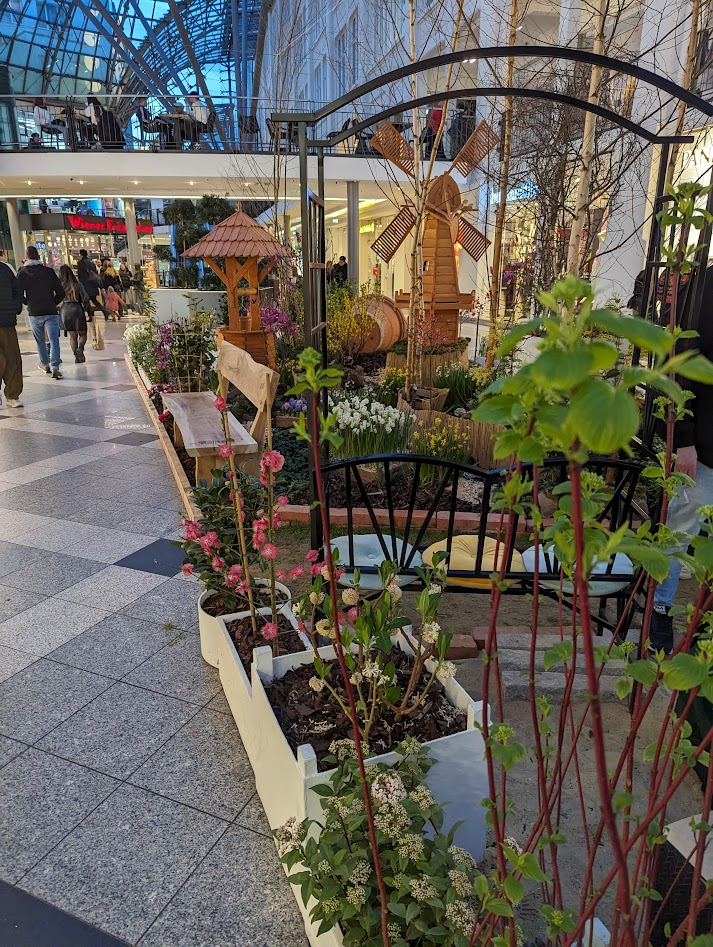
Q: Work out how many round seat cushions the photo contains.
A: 3